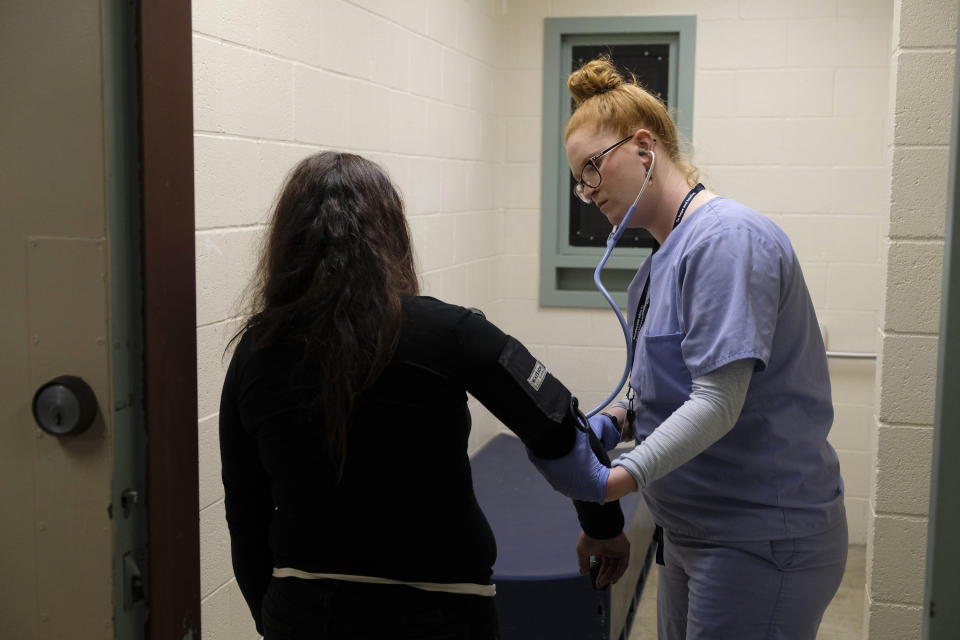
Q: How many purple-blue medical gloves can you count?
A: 2